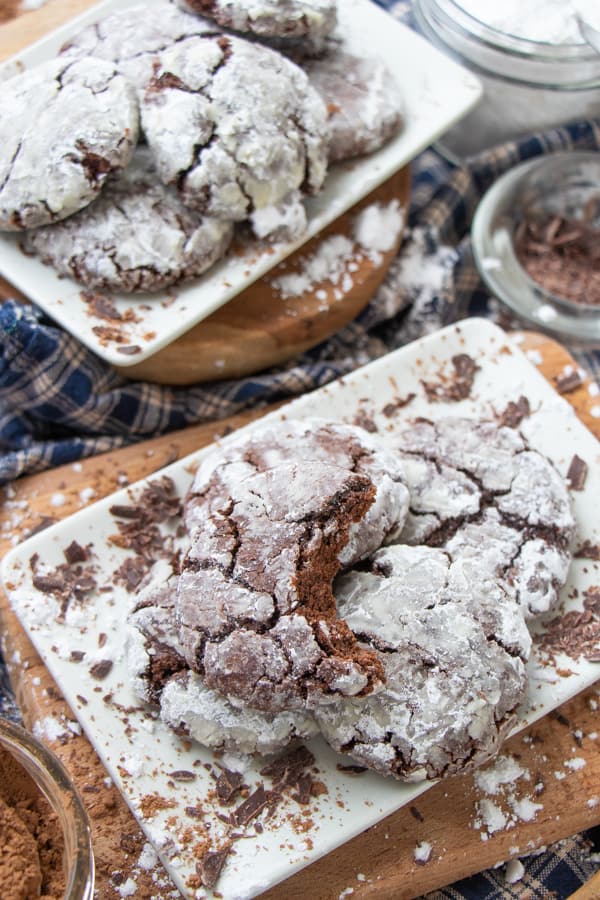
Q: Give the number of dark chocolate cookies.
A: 11